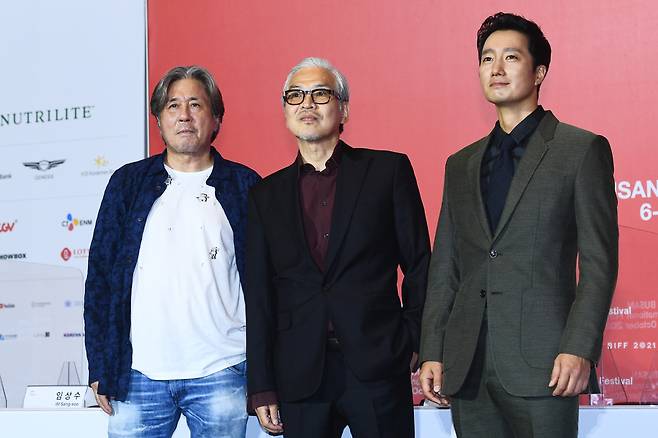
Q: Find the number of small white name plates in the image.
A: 1